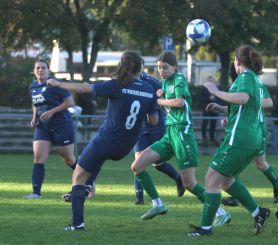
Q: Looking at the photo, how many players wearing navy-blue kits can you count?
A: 3